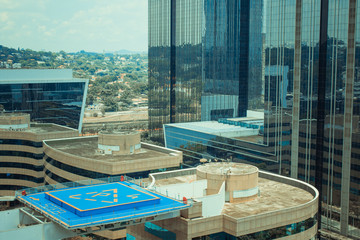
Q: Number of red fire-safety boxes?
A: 3